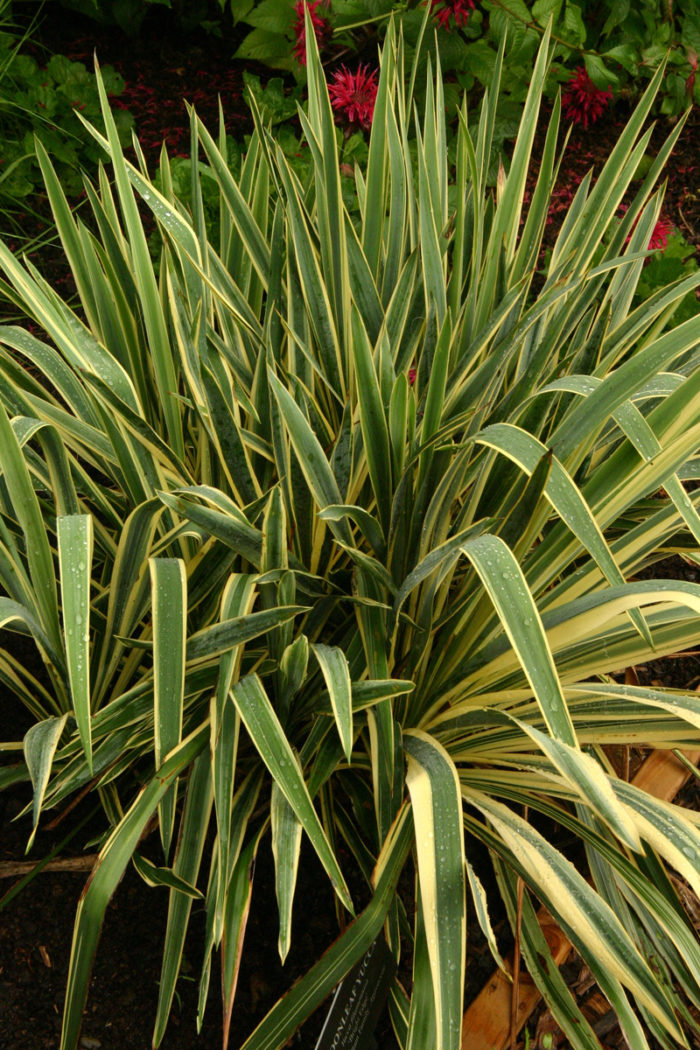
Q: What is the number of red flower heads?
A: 5